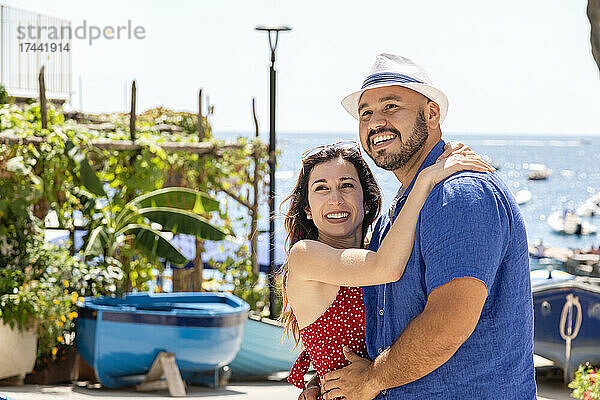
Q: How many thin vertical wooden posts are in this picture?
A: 4